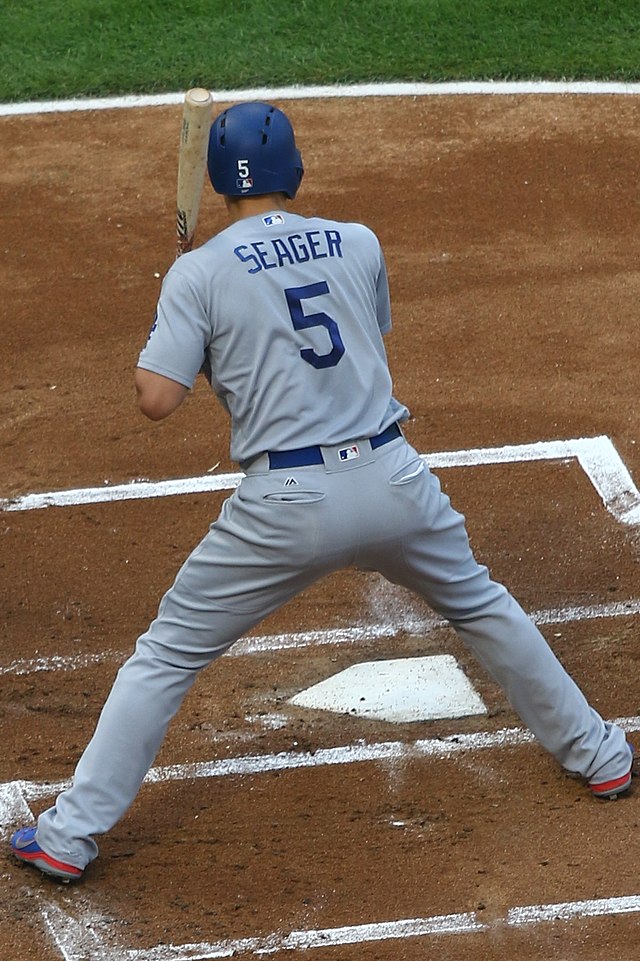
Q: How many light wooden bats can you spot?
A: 1